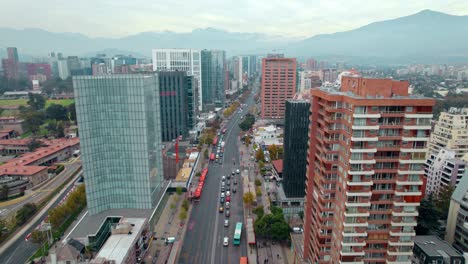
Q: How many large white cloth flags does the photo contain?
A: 0